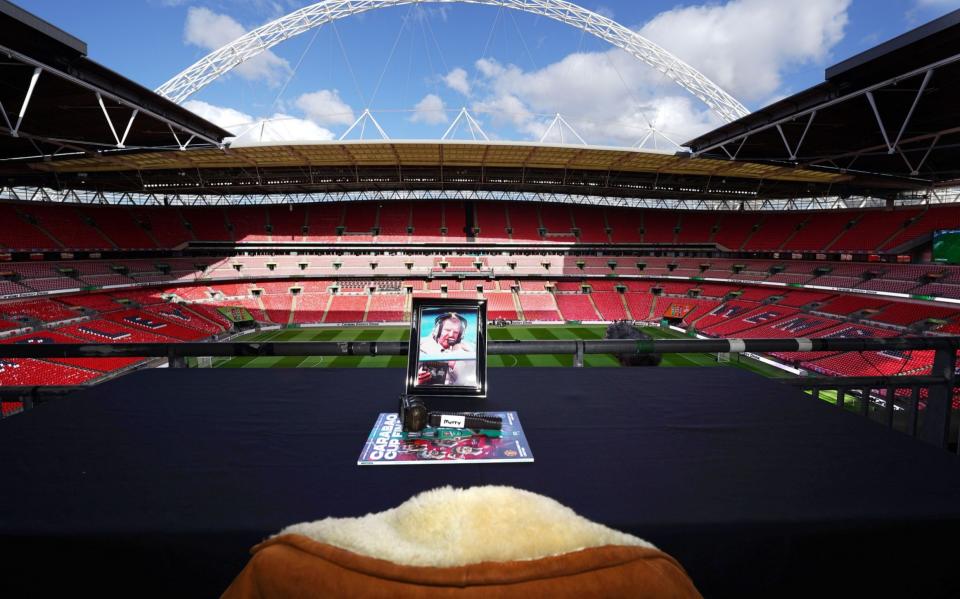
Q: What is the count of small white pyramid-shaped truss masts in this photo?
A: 5